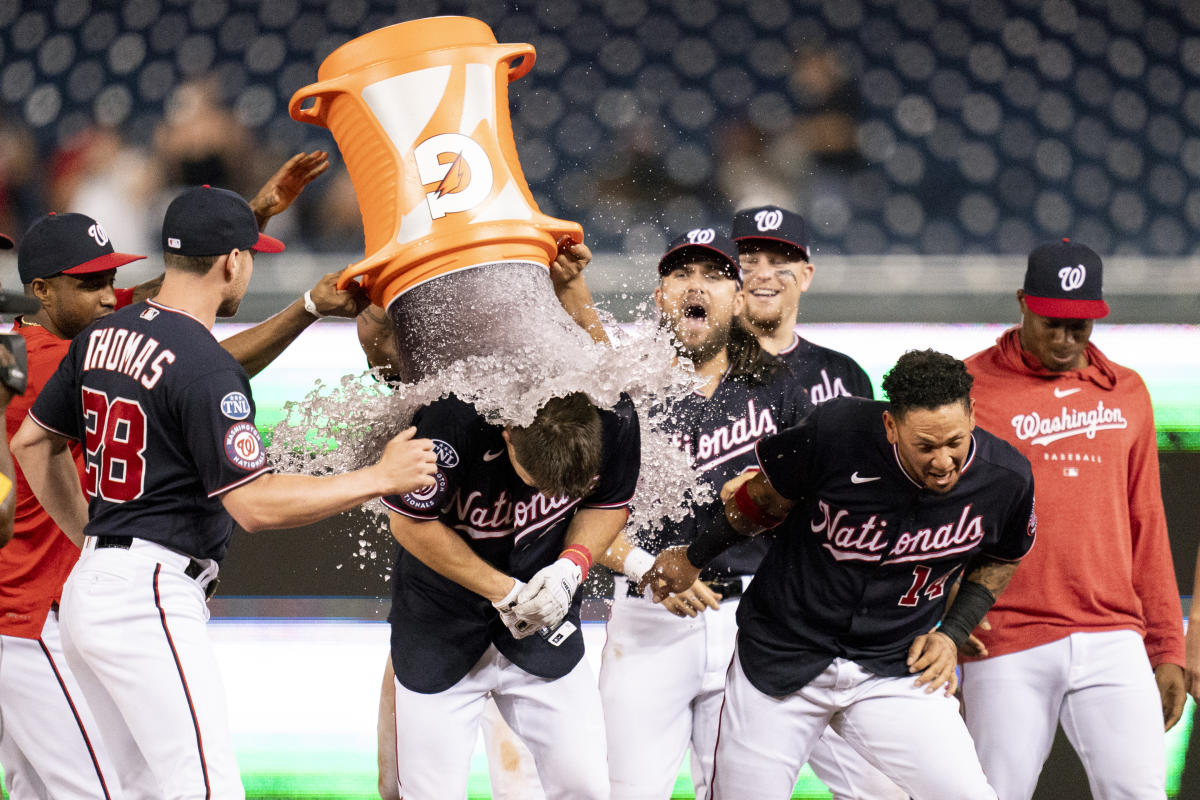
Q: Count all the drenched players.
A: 1